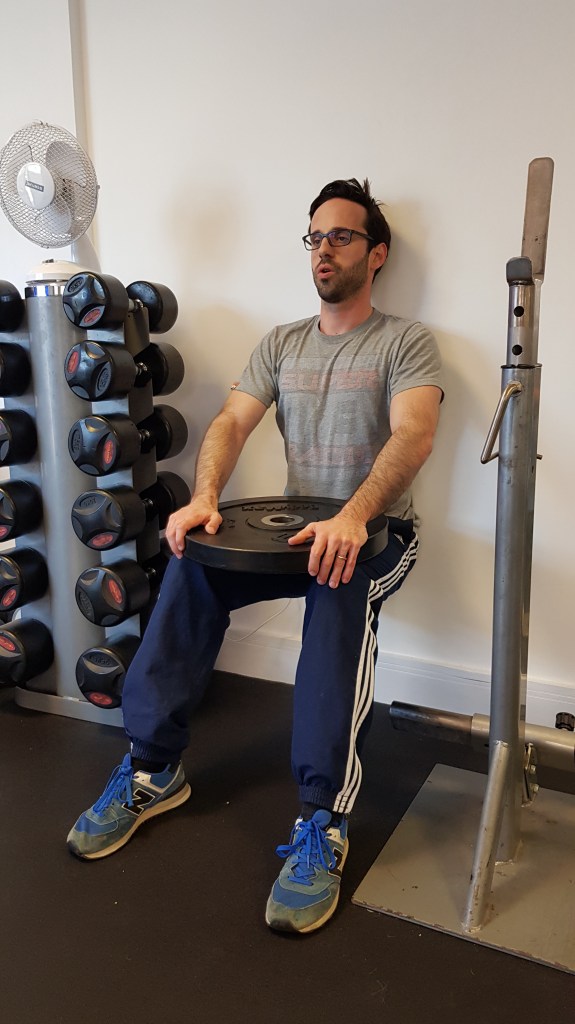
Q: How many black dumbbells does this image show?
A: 12